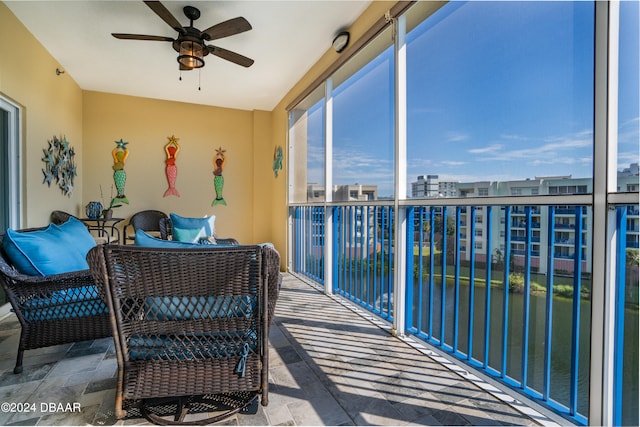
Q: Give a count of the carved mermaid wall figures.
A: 3